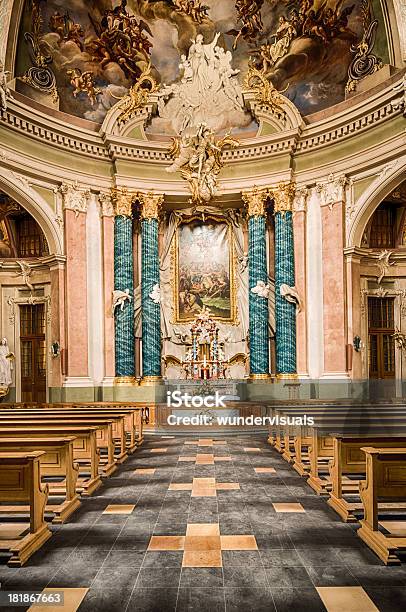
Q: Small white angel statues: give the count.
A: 4